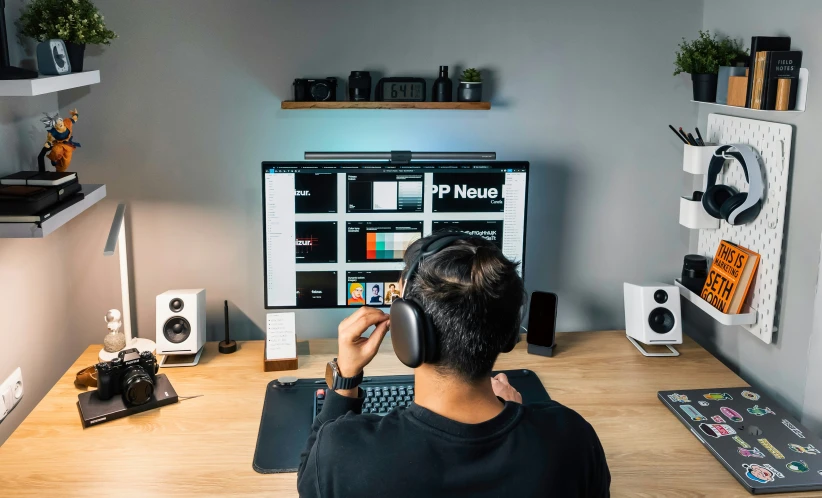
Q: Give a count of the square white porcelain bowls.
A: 0